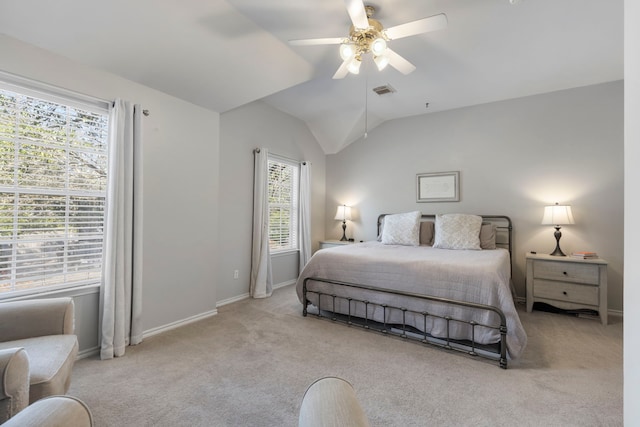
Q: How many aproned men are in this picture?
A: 0